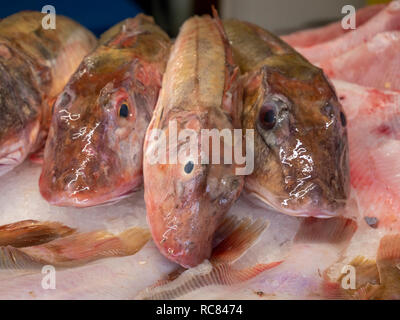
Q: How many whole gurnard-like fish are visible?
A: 4